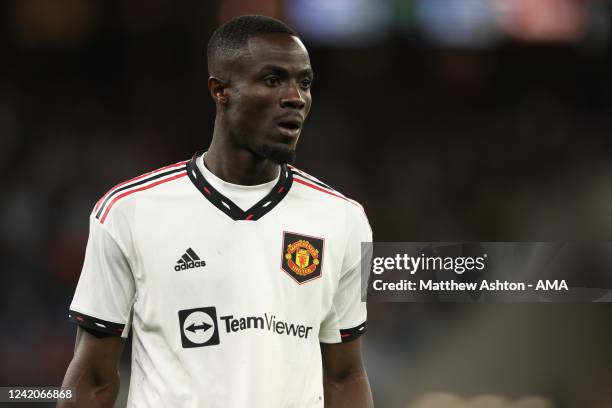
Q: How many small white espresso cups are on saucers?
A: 0